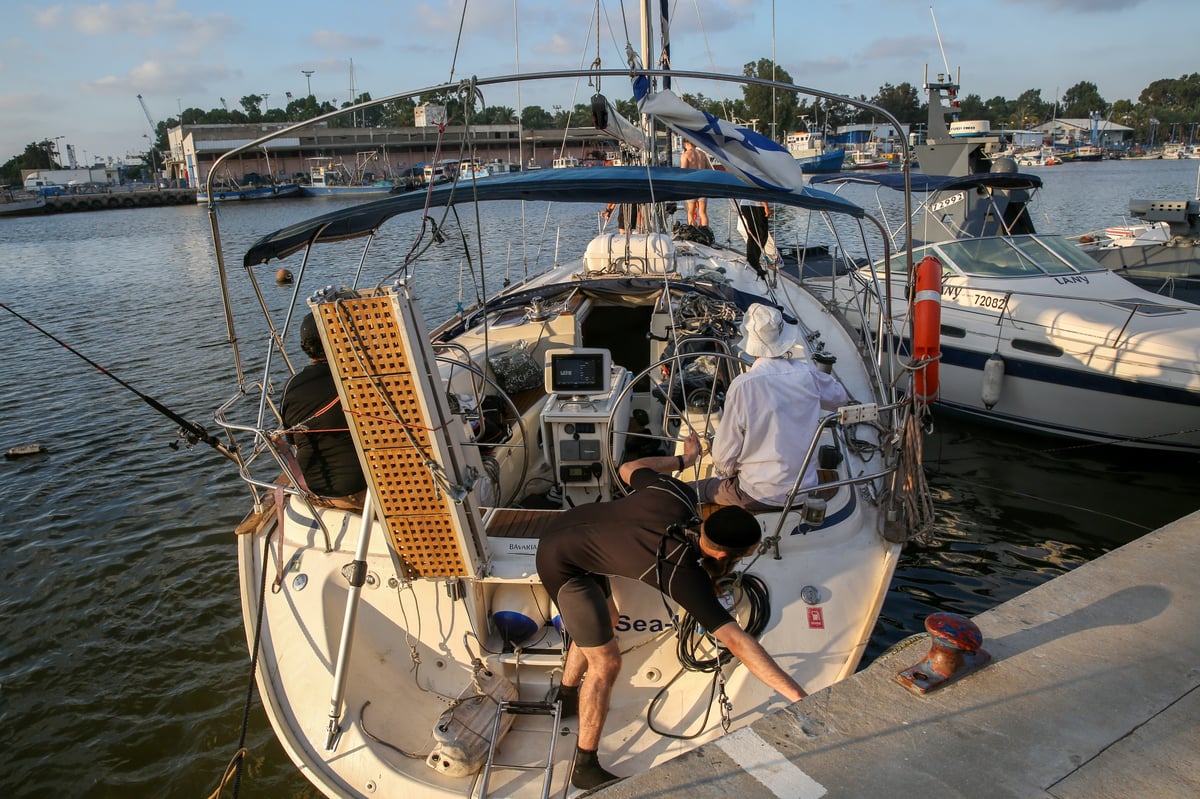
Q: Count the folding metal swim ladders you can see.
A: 1